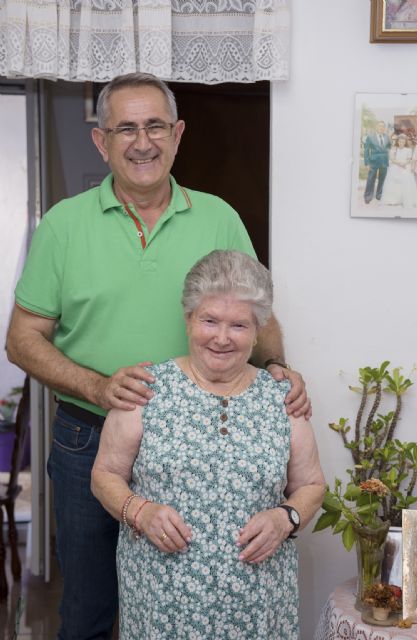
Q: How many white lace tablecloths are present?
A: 1